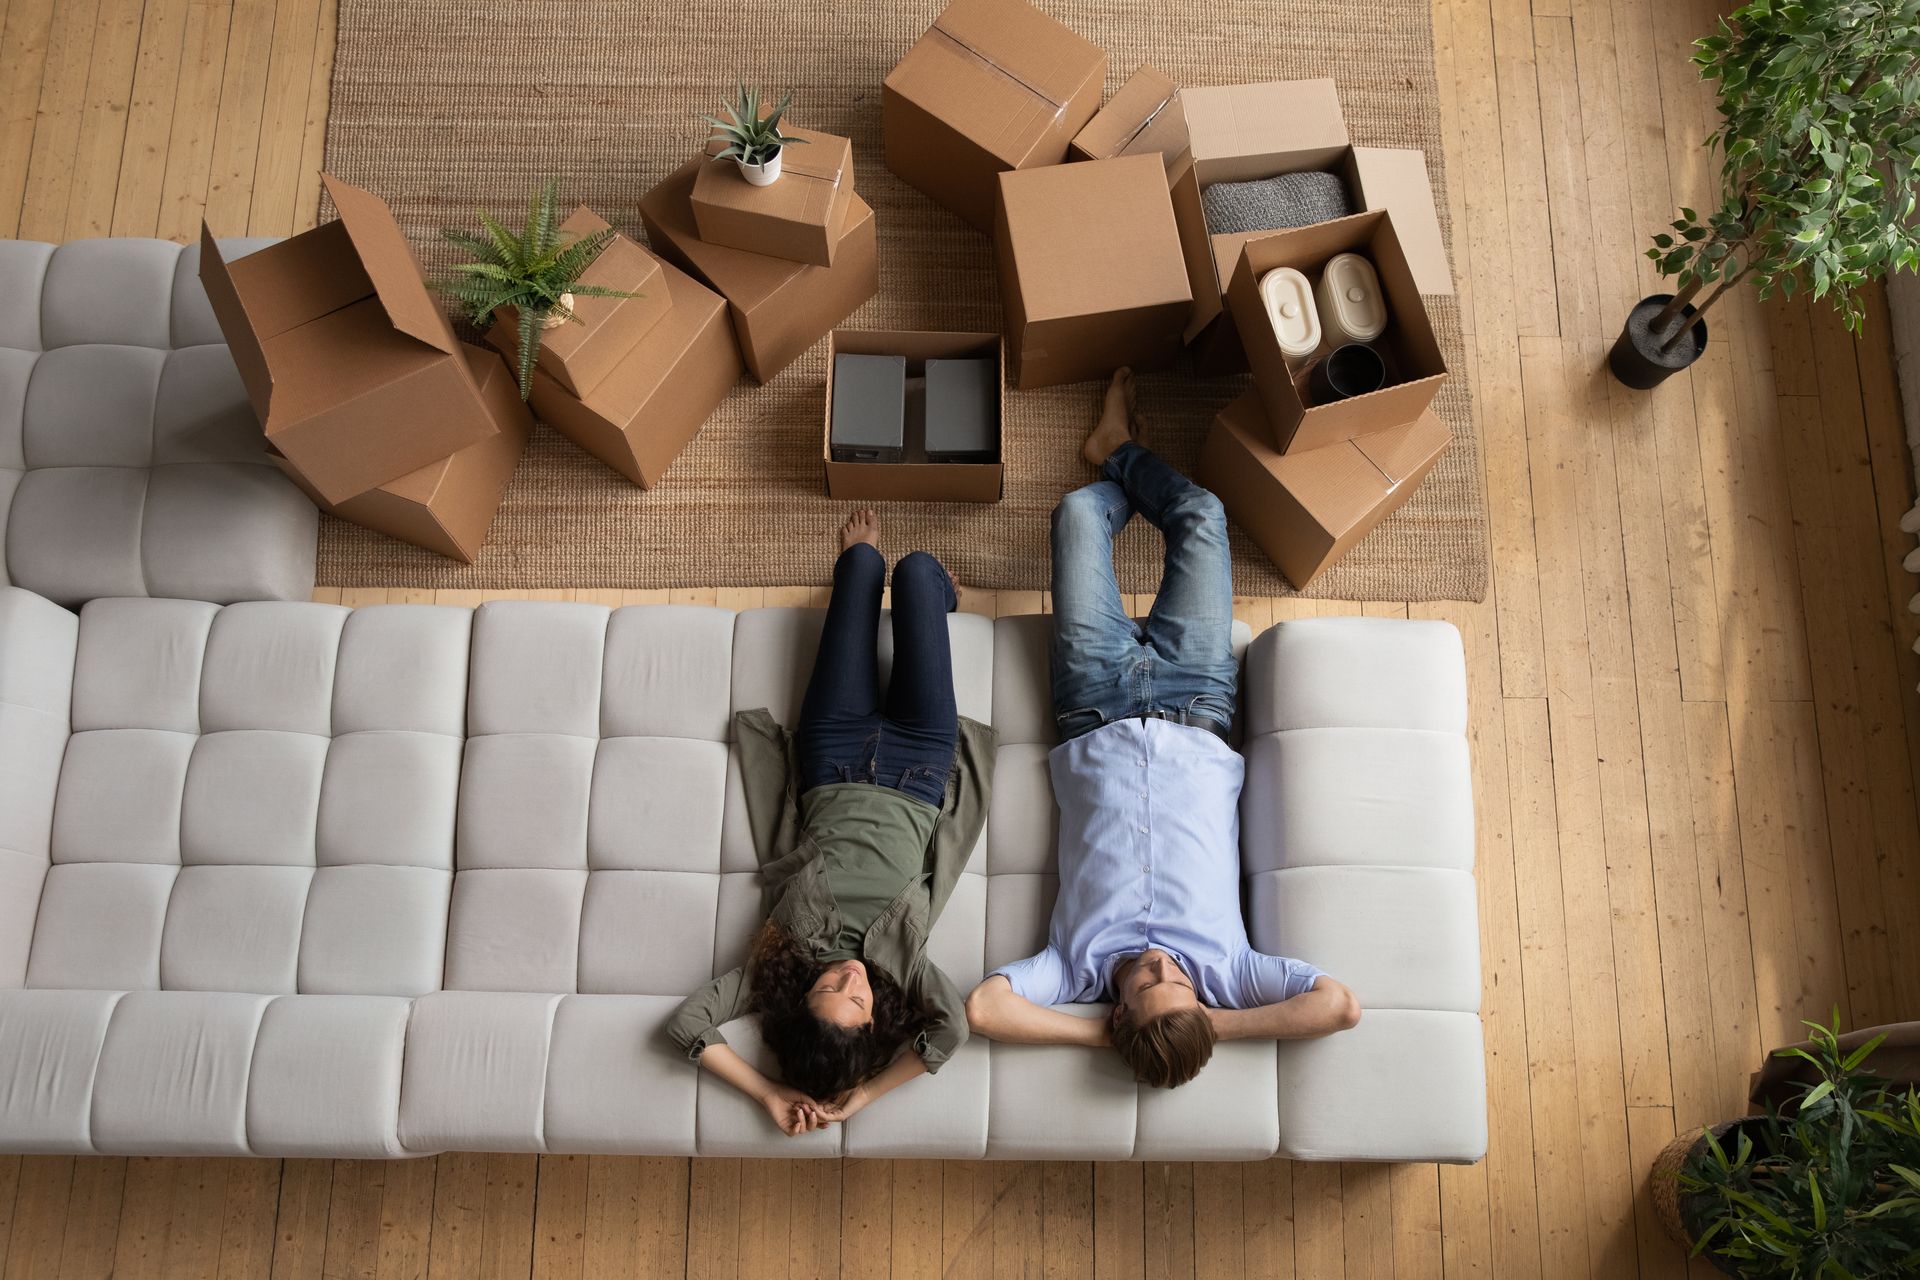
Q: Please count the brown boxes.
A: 13